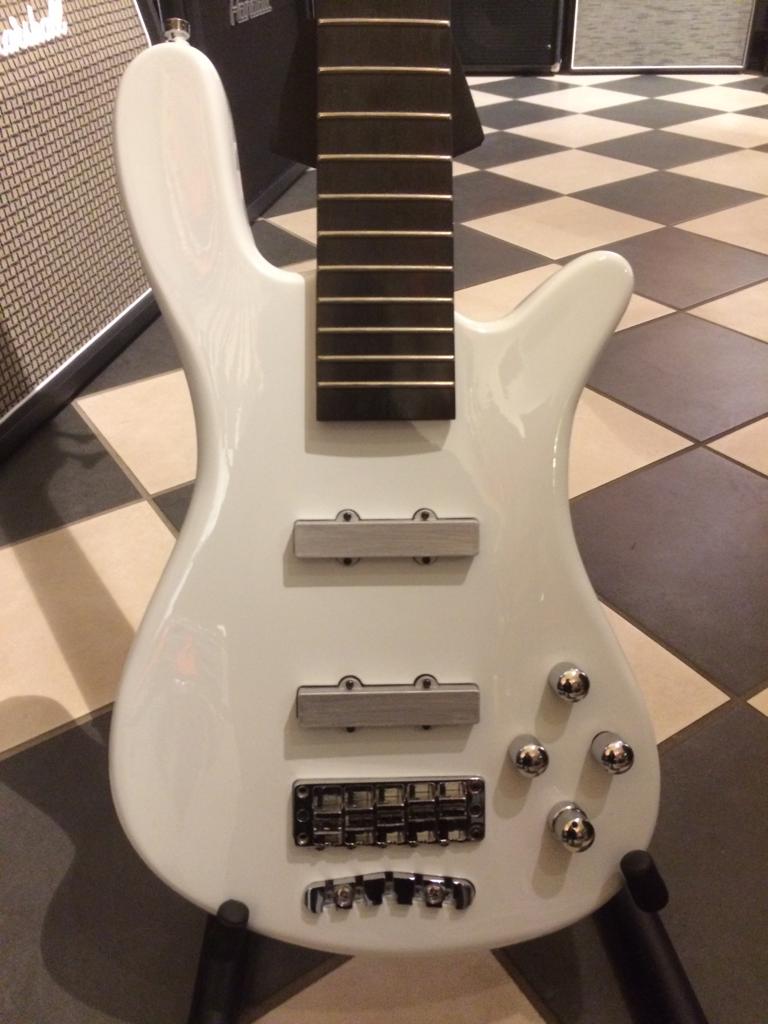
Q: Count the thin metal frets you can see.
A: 11